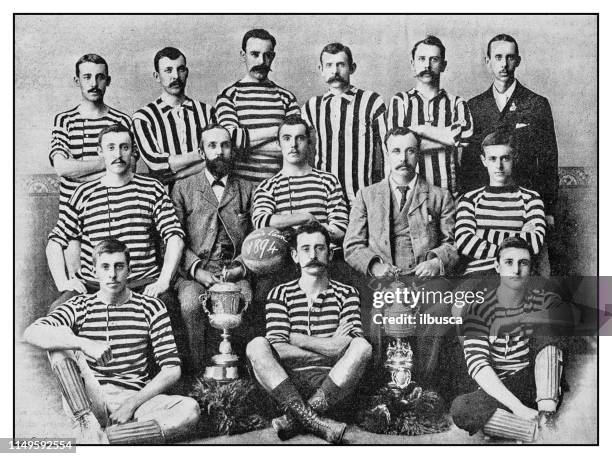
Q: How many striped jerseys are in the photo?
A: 11